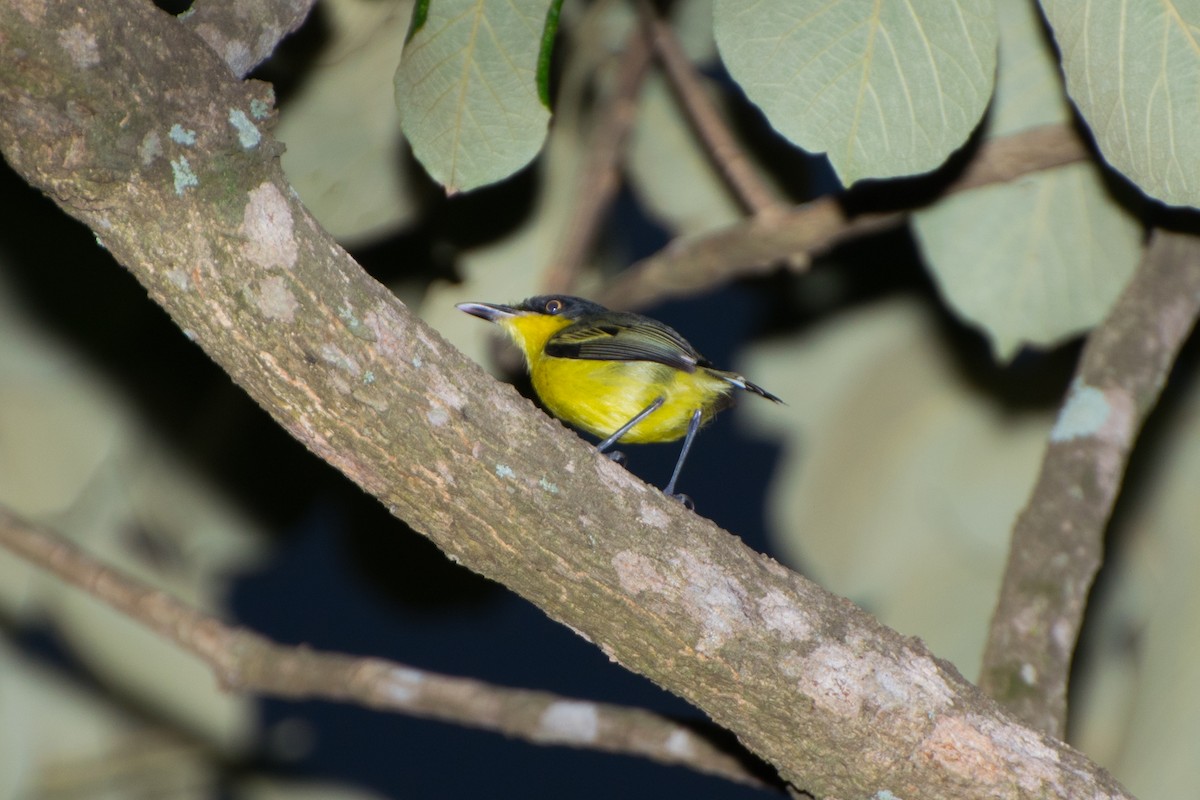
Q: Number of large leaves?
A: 4